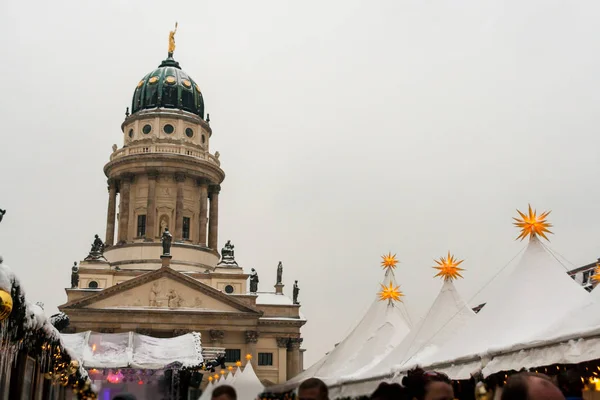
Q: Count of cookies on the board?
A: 0